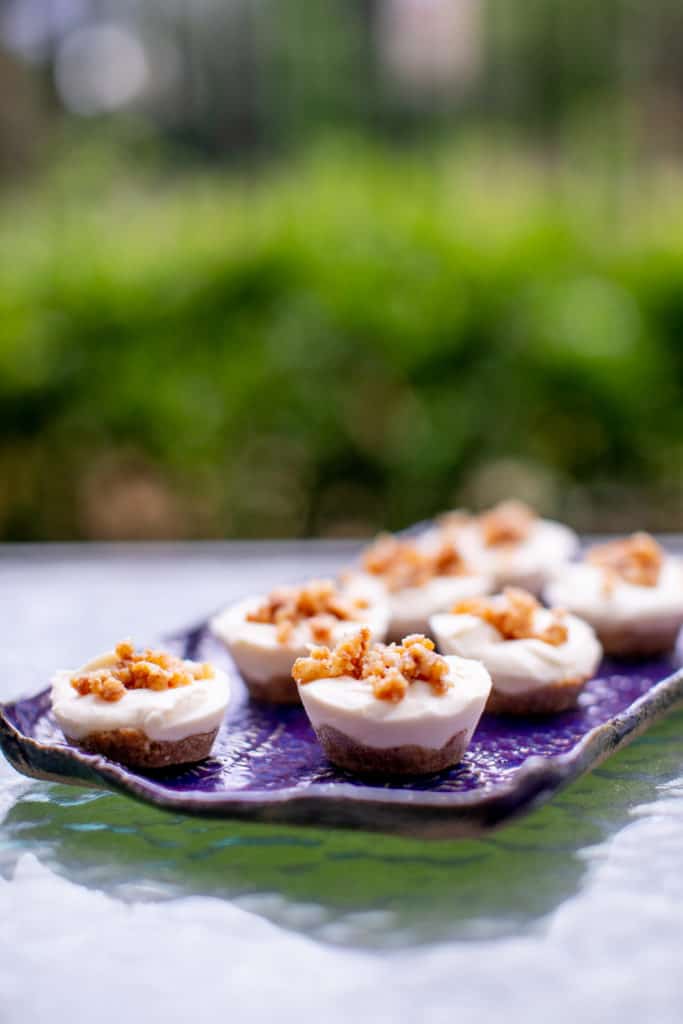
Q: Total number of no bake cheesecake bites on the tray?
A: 7